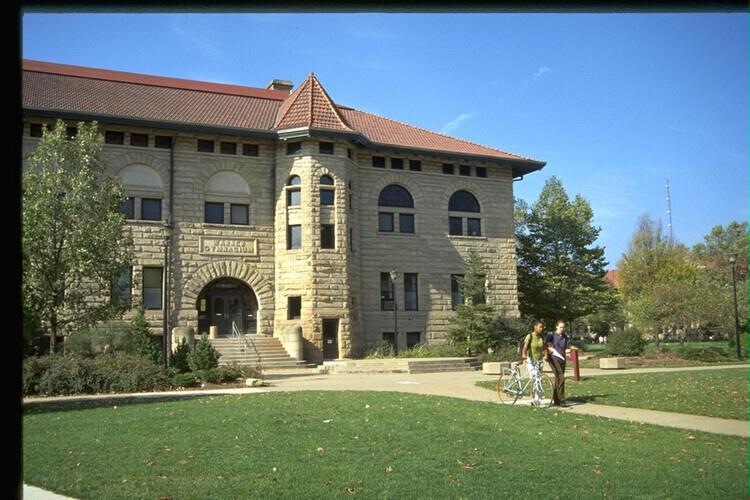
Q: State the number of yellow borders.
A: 0